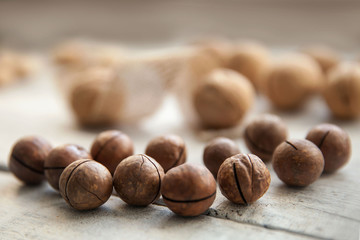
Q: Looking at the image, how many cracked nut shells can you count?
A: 11